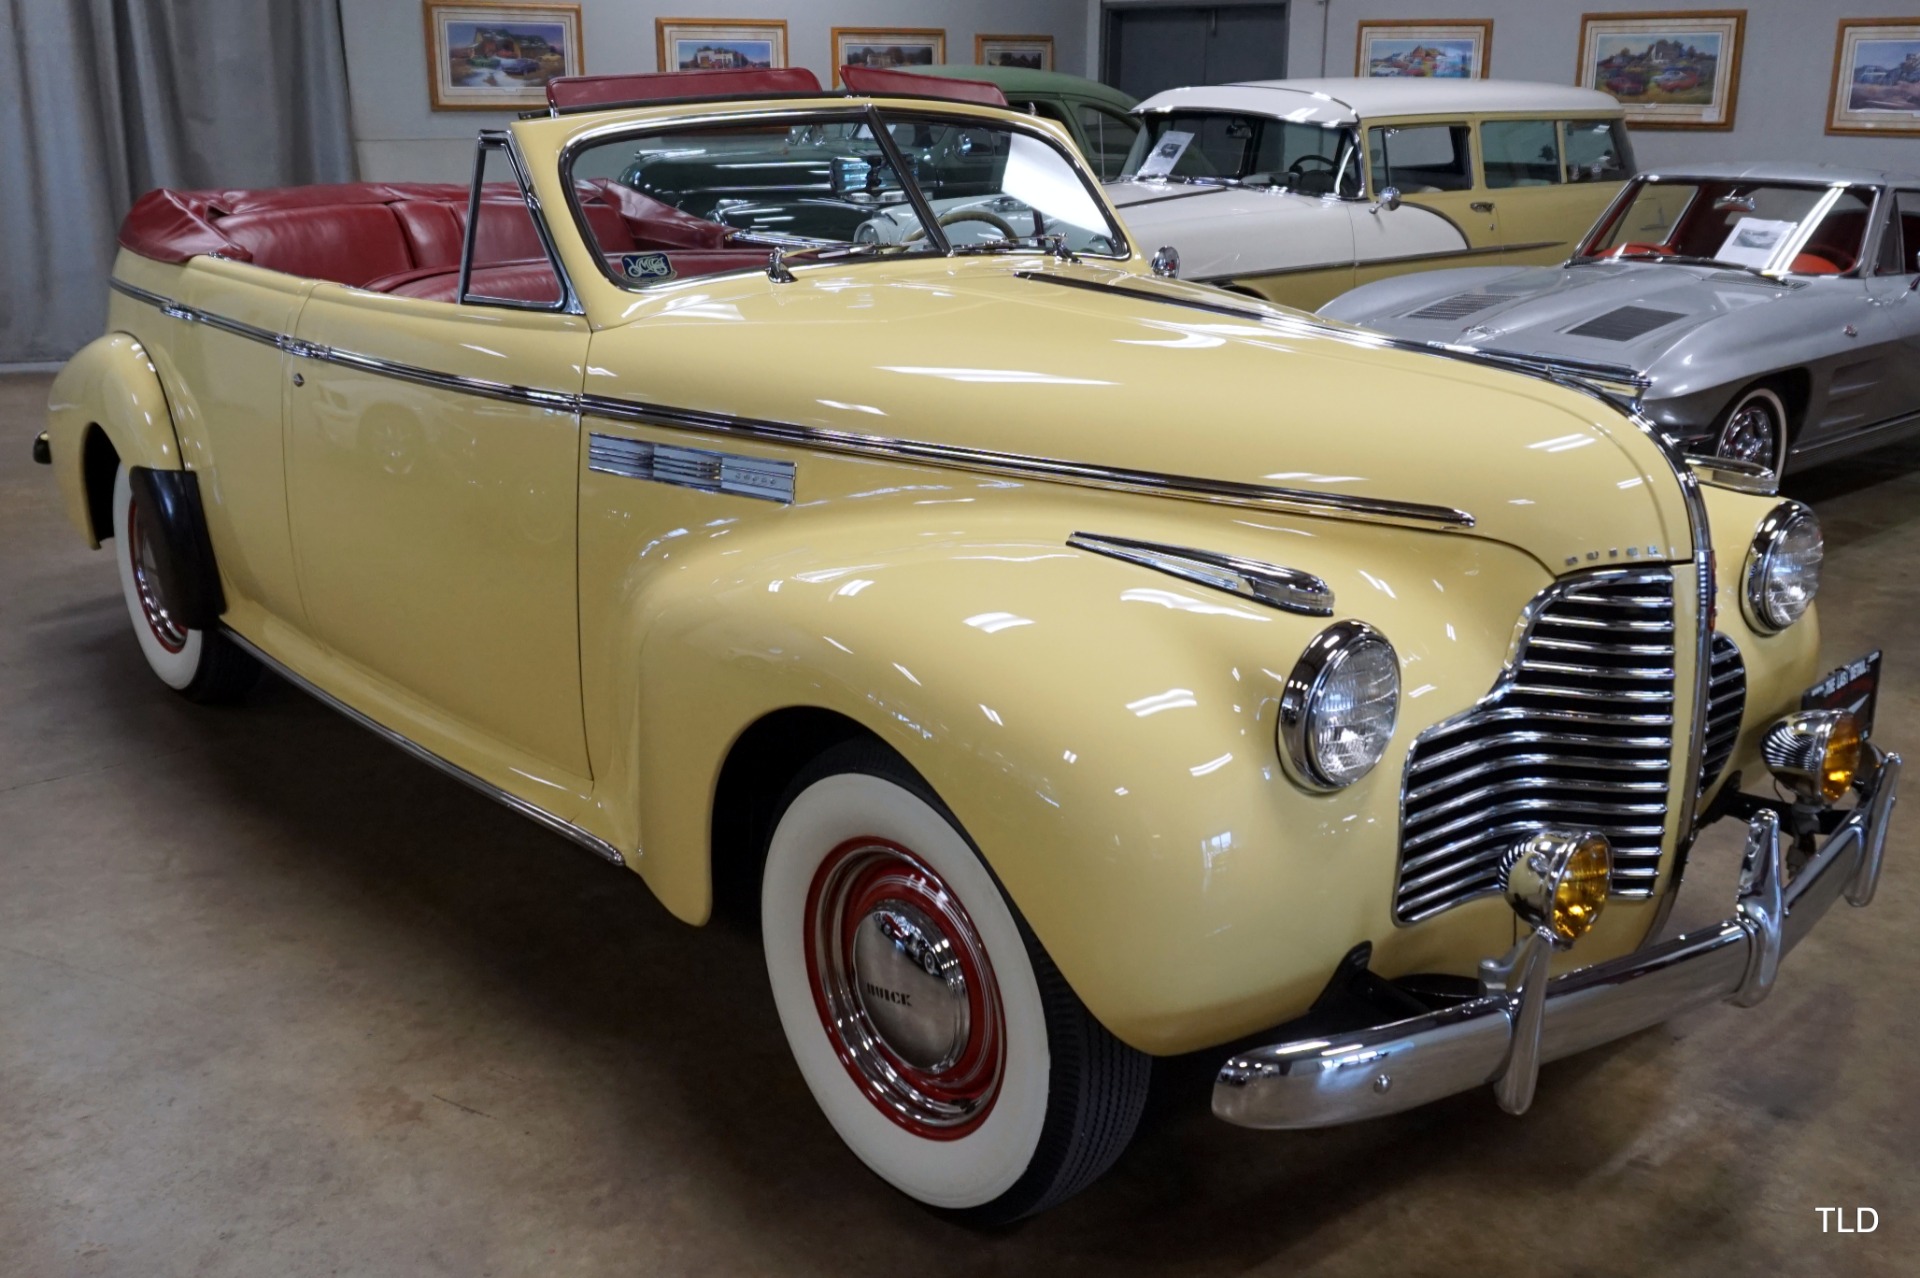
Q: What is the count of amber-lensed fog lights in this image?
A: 2